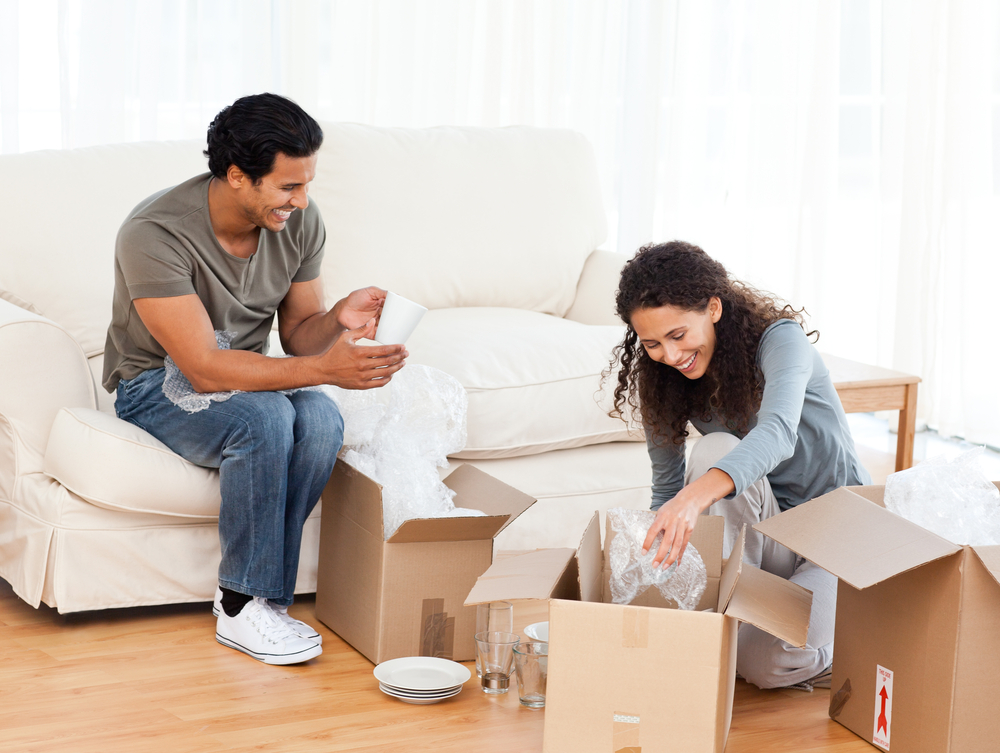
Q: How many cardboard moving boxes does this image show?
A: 3